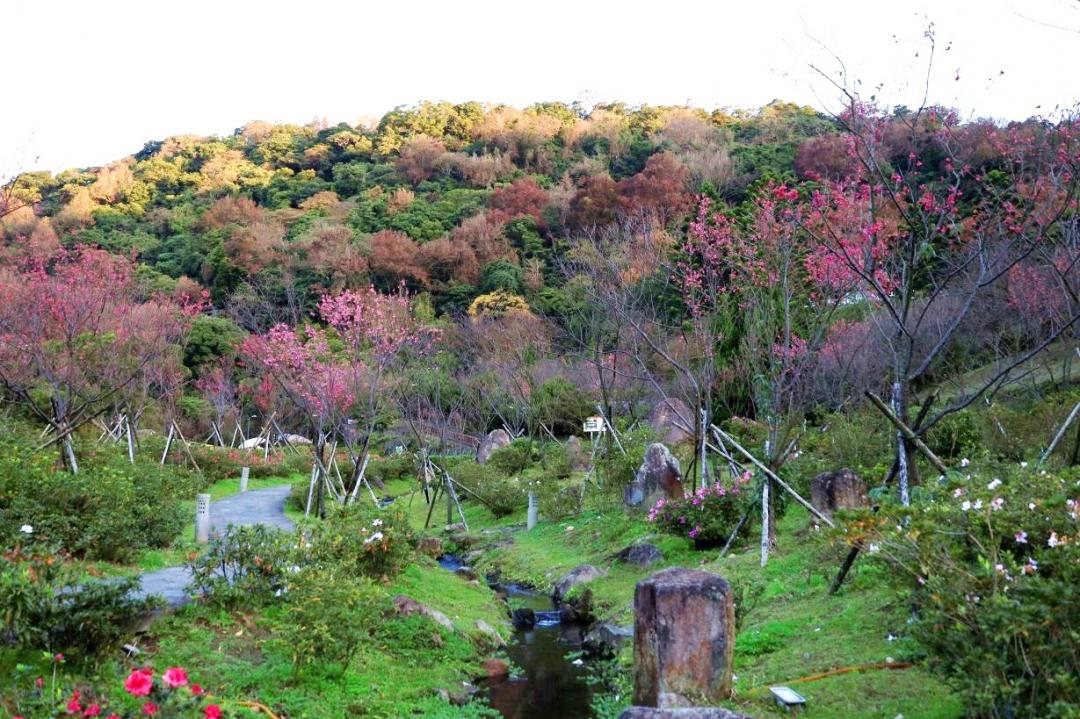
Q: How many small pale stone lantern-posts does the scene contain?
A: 3